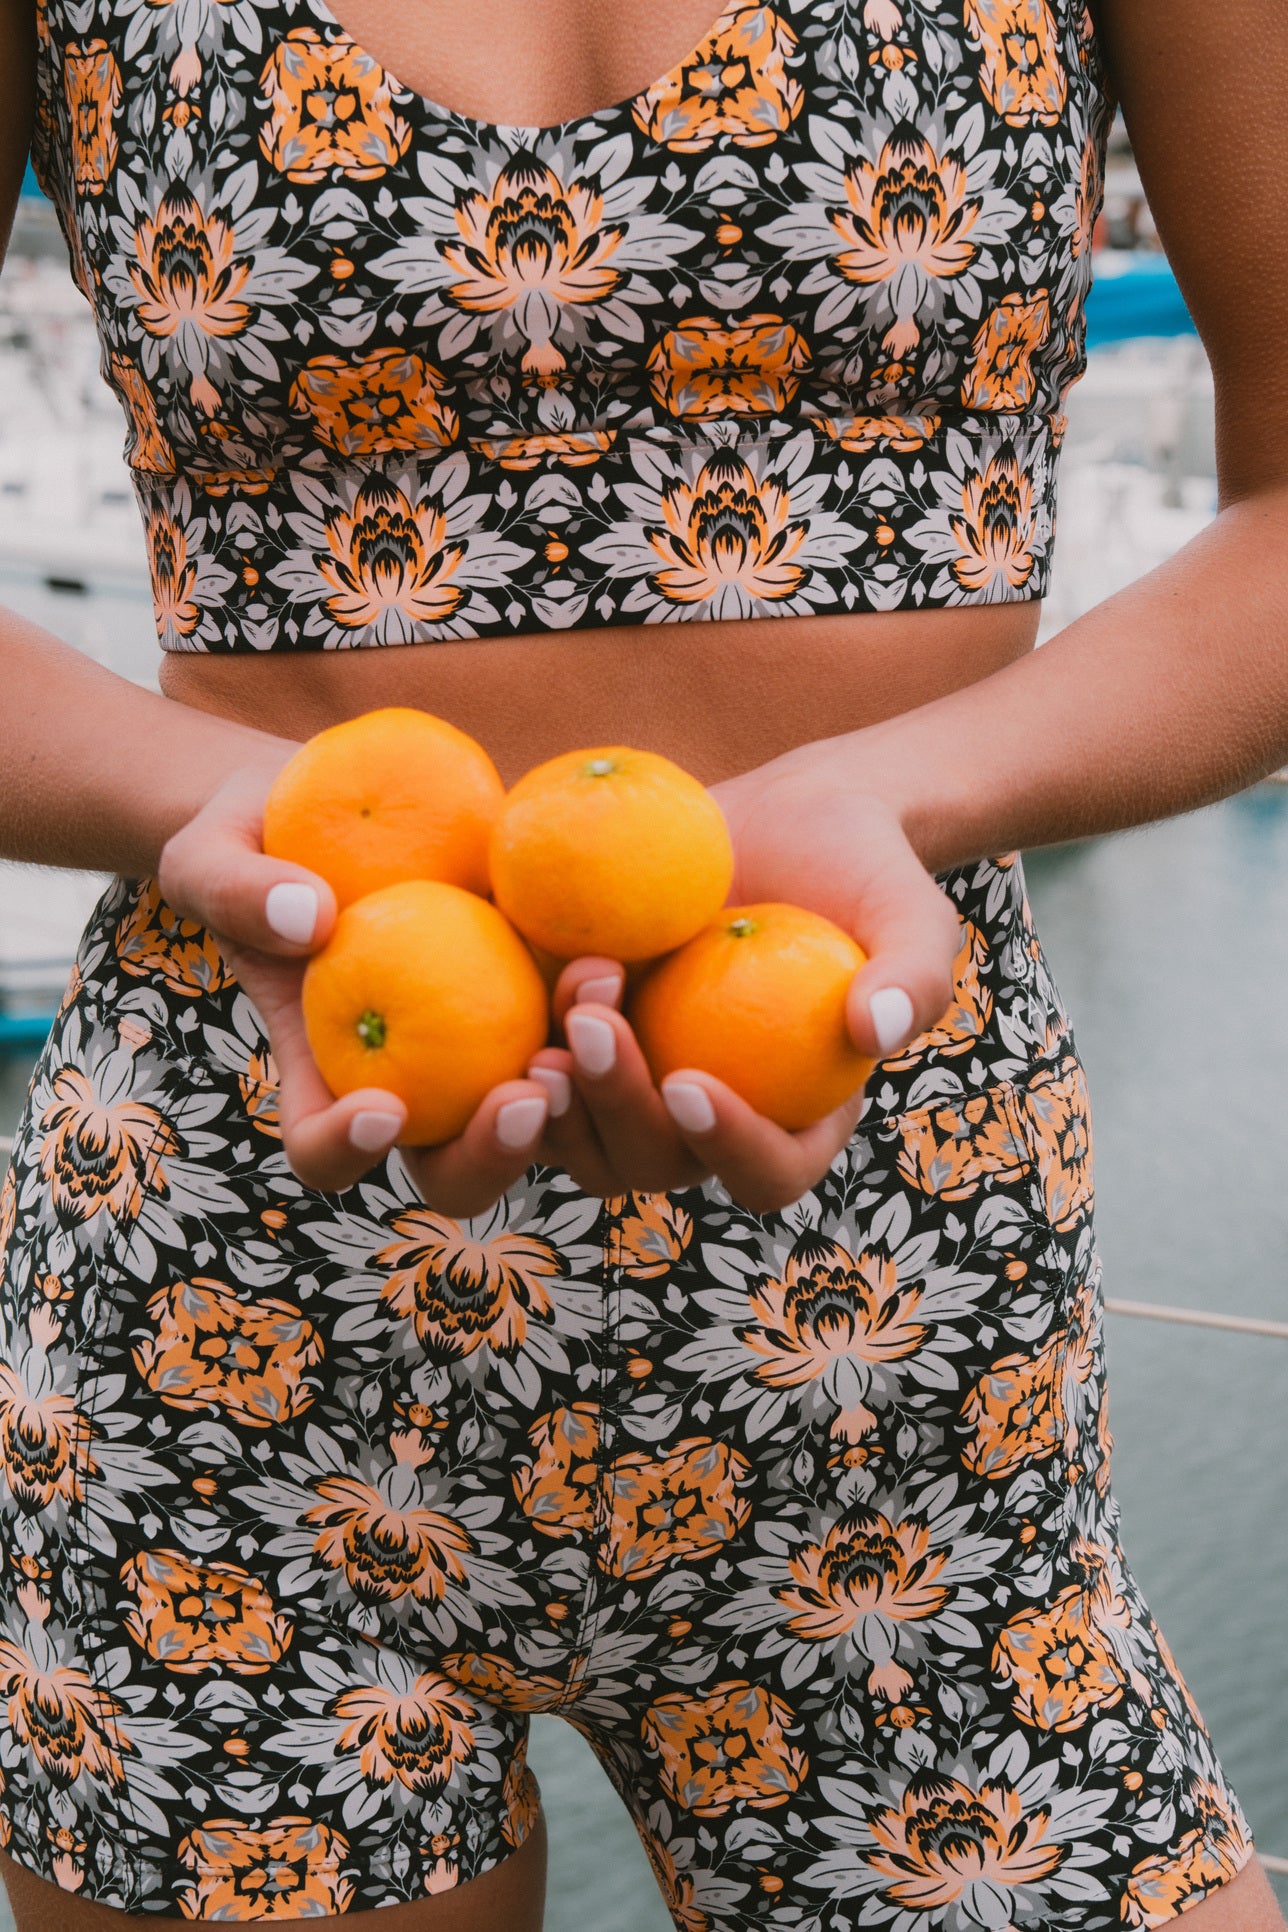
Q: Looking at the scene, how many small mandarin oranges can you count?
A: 4